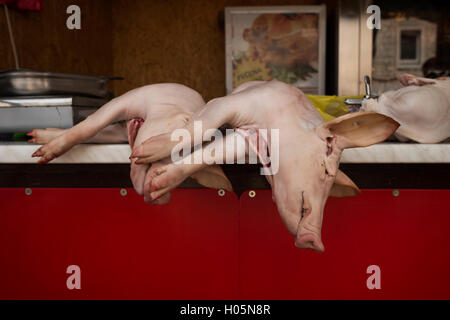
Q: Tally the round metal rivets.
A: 5